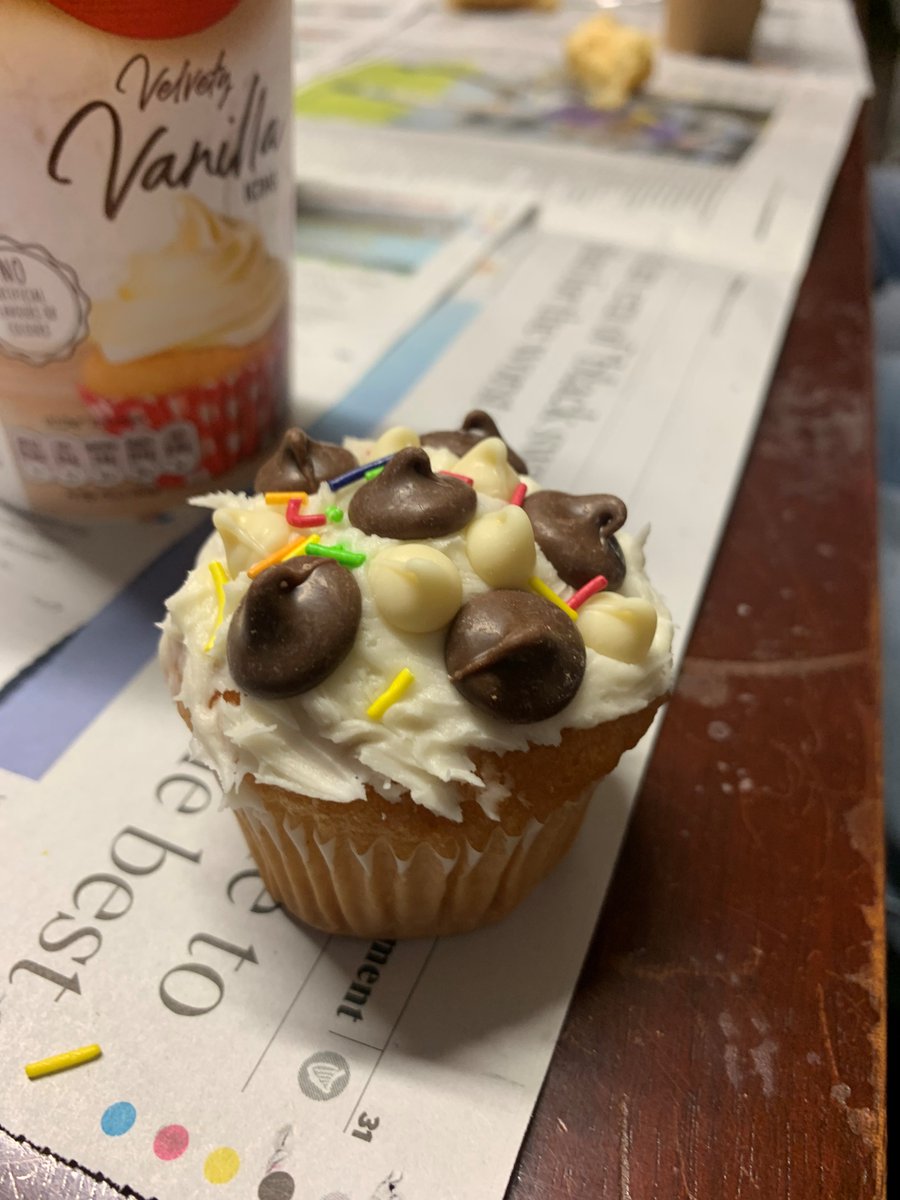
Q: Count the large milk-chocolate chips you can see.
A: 6